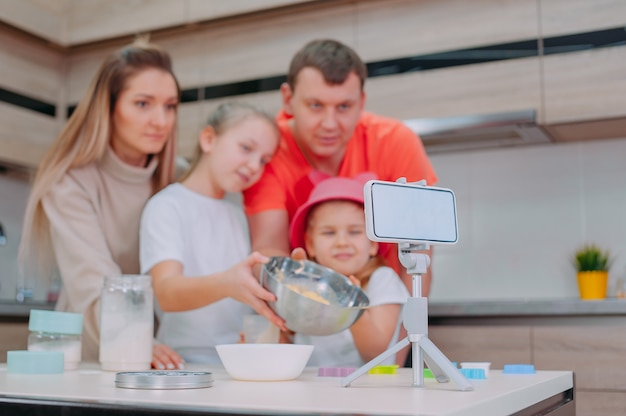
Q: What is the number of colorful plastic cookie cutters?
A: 5